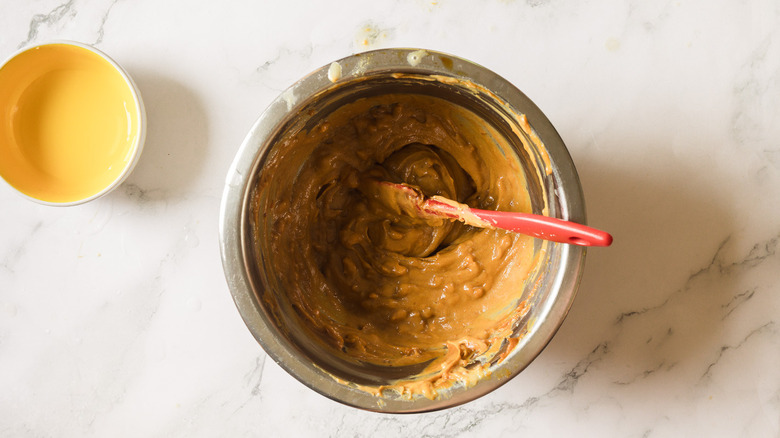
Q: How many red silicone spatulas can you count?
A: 1